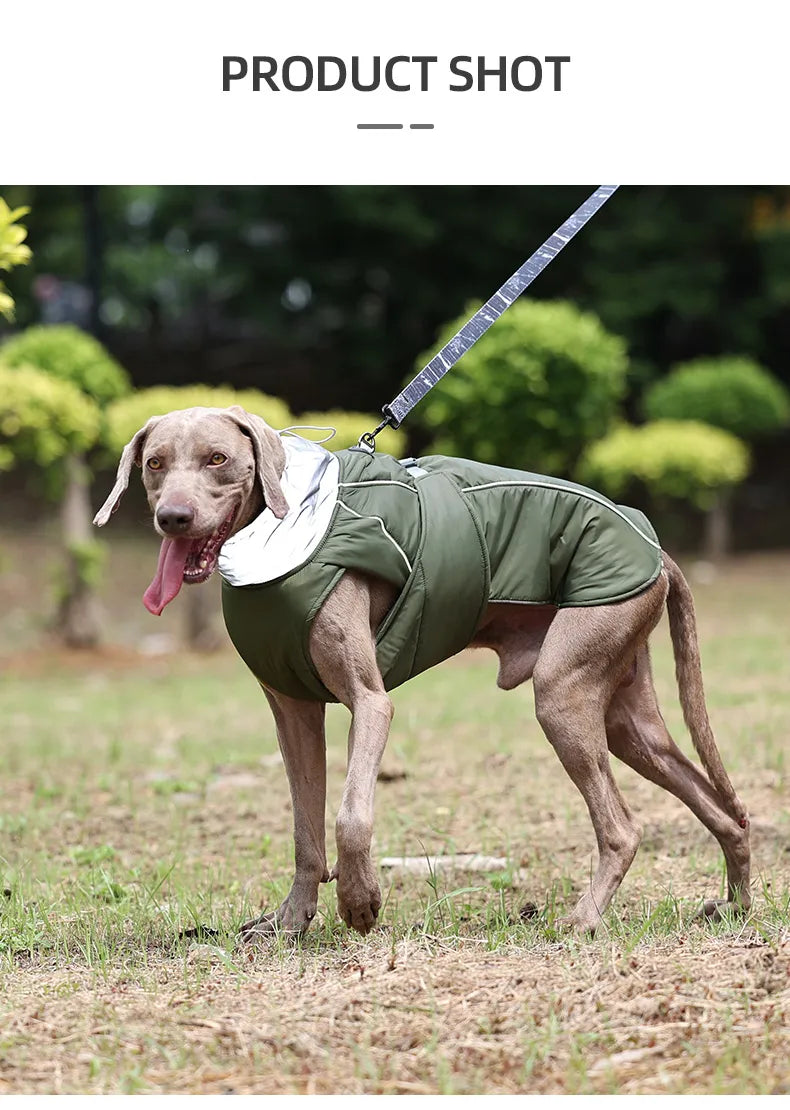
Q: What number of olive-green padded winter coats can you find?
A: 1